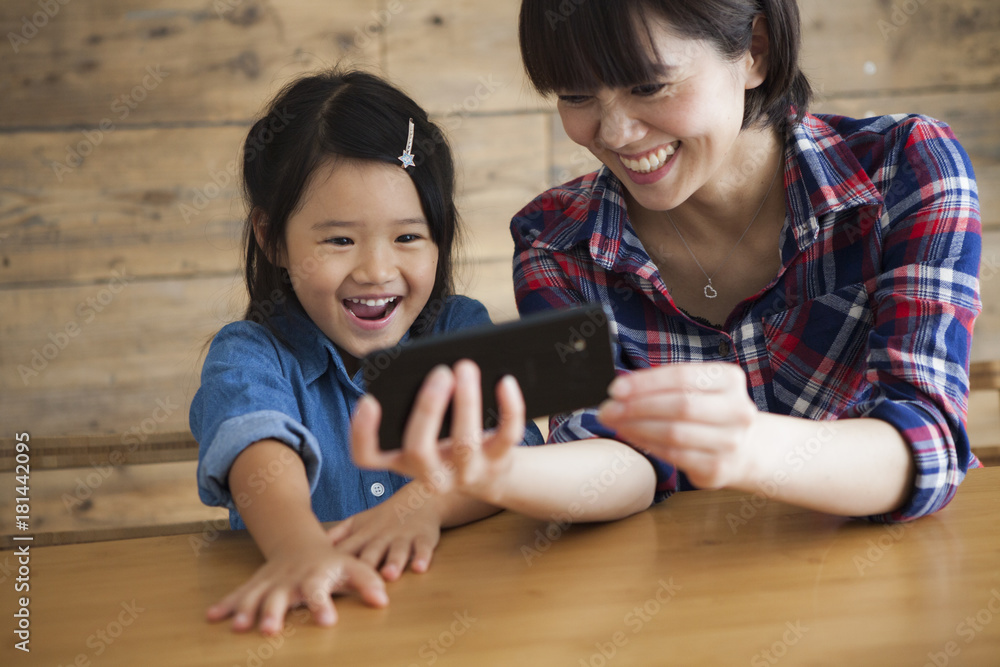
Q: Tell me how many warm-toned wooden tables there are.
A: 1